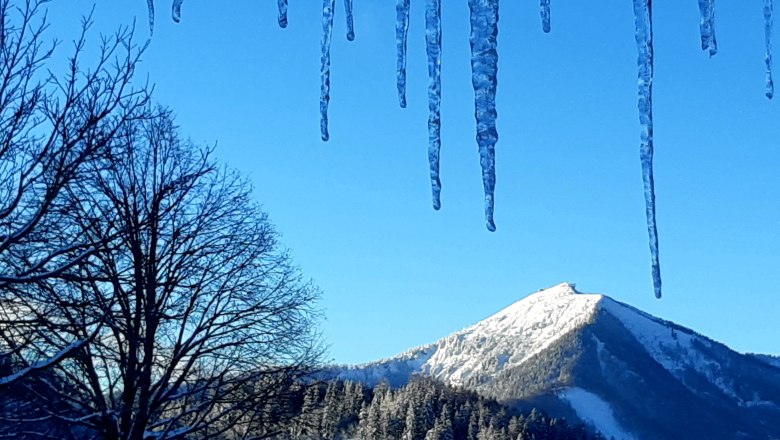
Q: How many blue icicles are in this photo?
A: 12